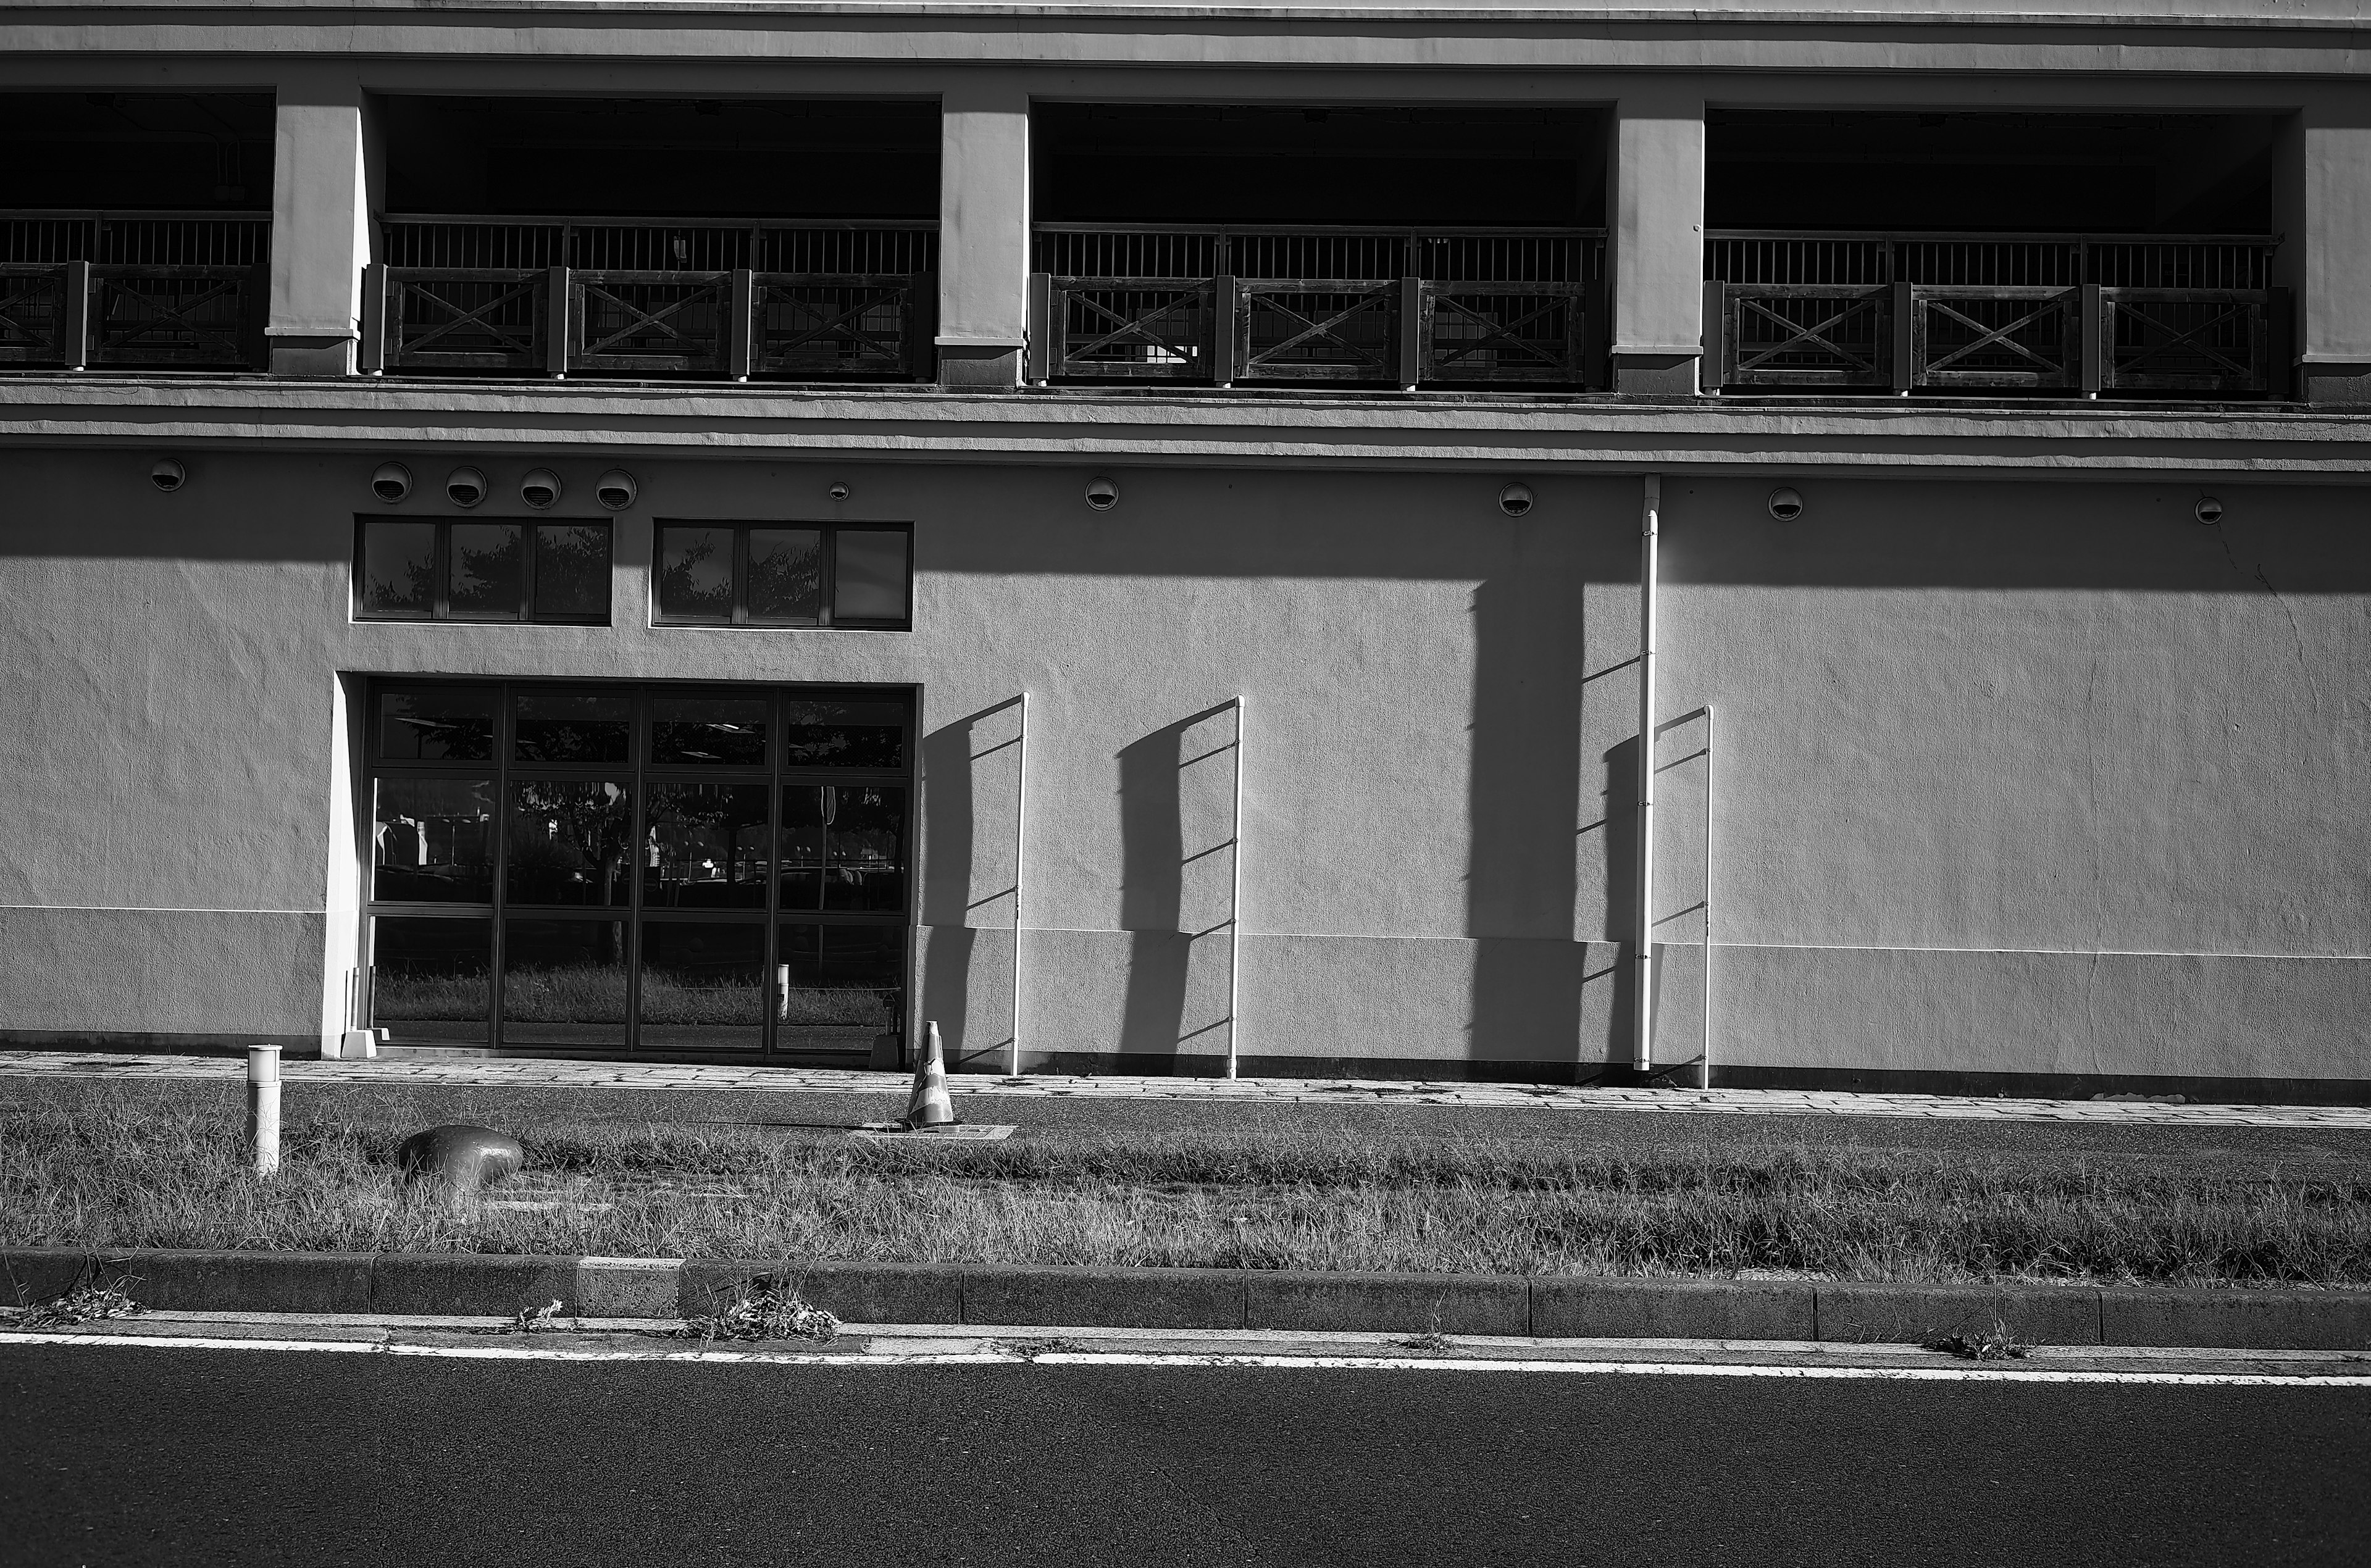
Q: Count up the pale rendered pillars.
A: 4